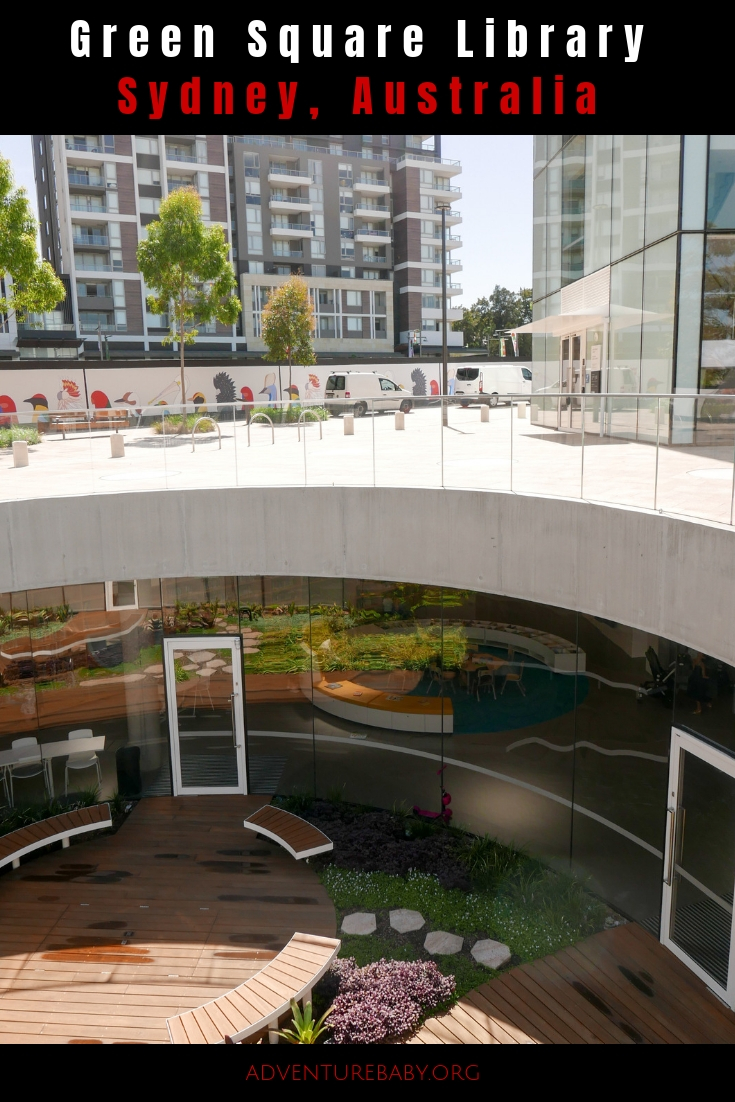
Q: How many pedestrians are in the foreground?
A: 0